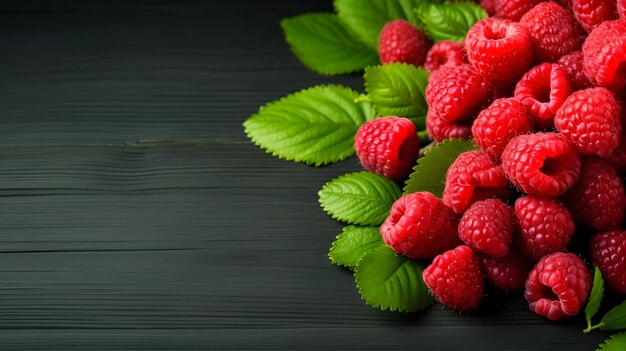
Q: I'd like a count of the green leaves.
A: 12